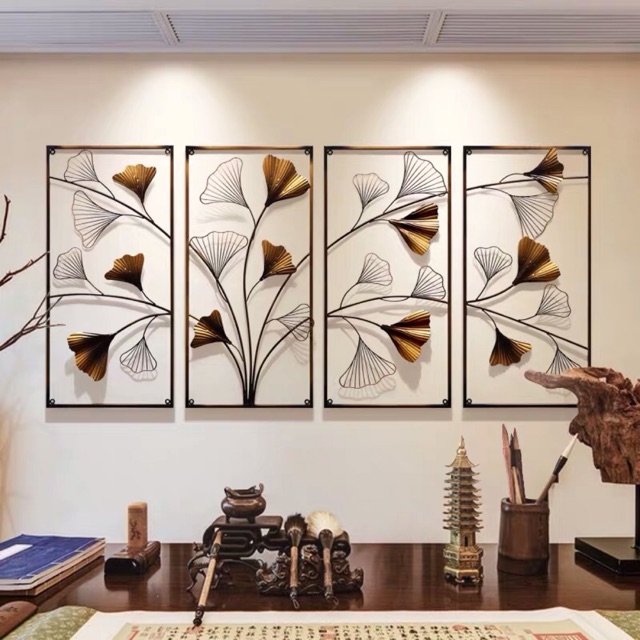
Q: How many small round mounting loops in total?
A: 15